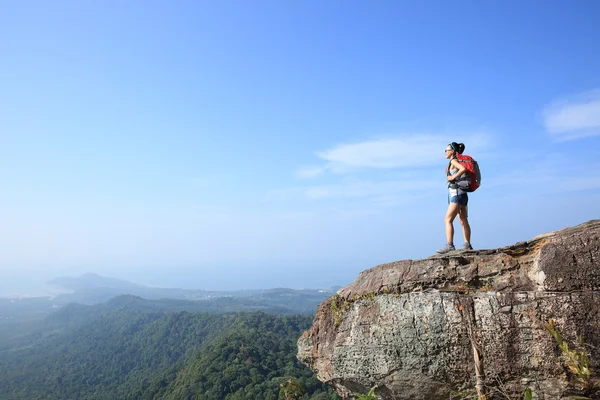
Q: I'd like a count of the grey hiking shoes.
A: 2